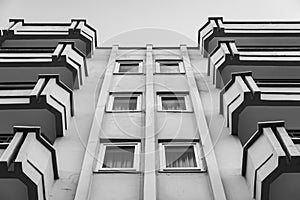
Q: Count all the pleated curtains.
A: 4